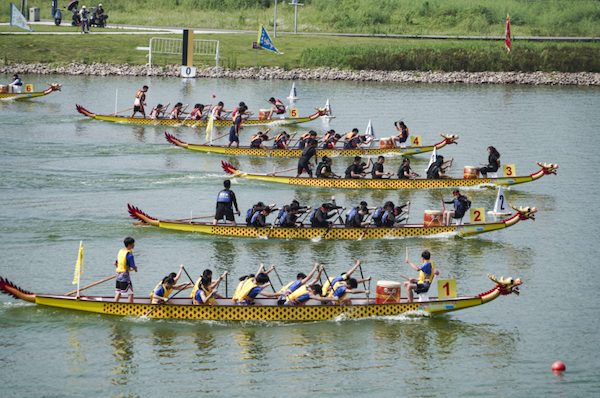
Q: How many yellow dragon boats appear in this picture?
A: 6